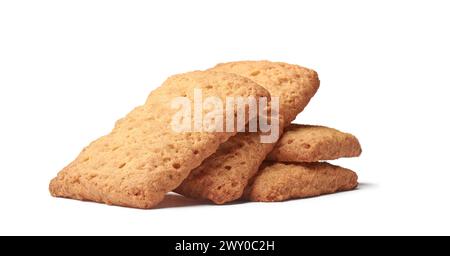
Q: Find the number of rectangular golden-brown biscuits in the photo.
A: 4